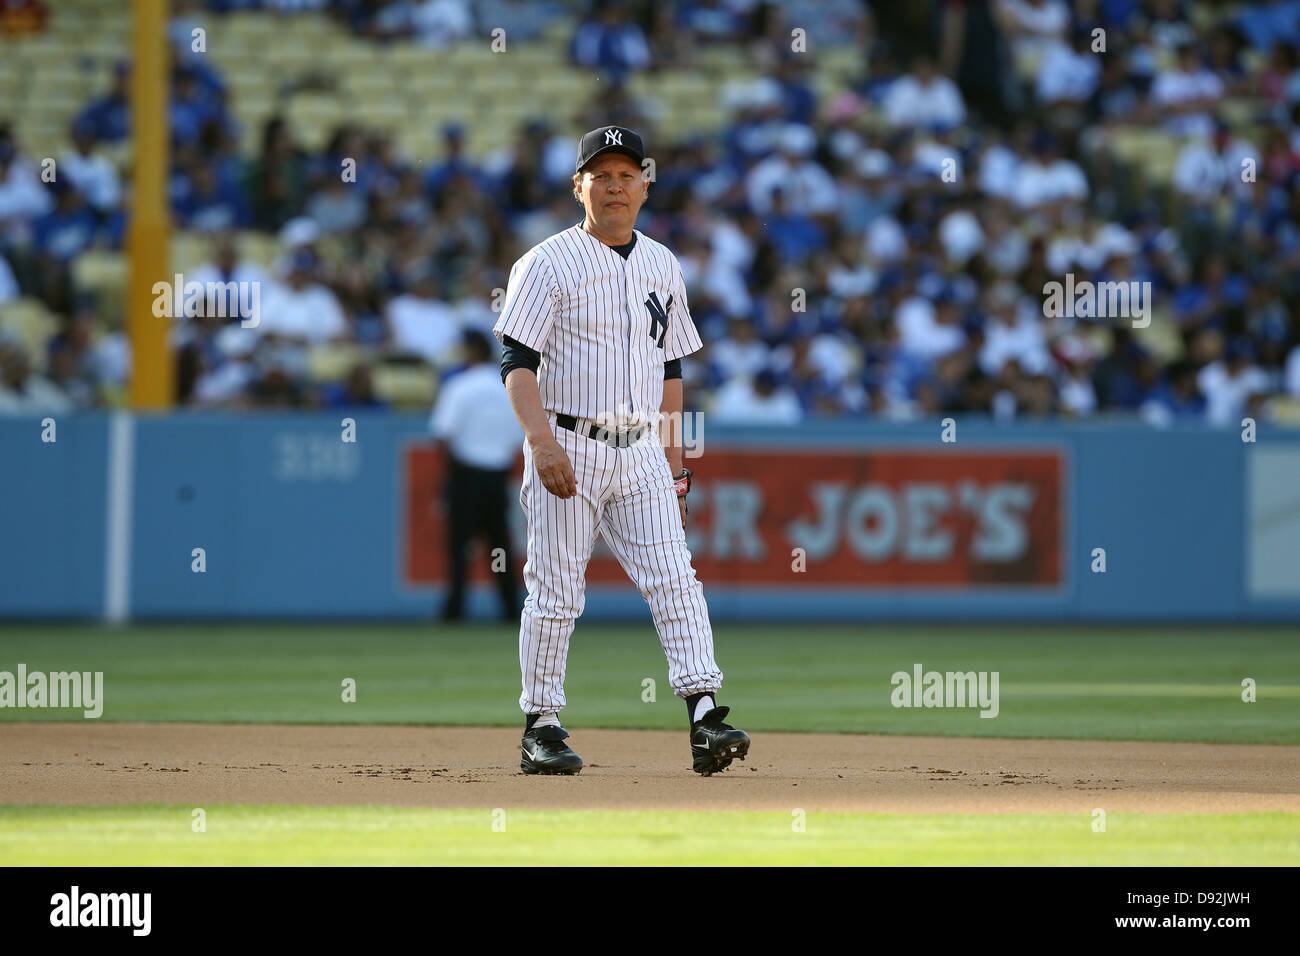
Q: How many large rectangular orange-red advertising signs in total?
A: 1